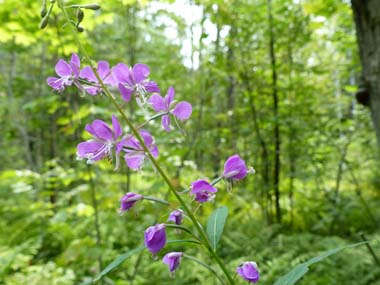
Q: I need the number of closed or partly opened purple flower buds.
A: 7